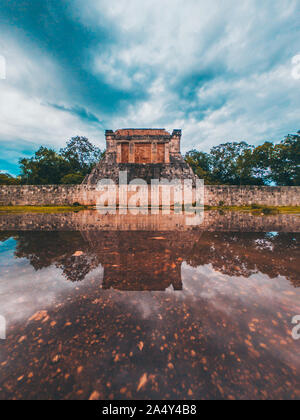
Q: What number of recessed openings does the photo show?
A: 3